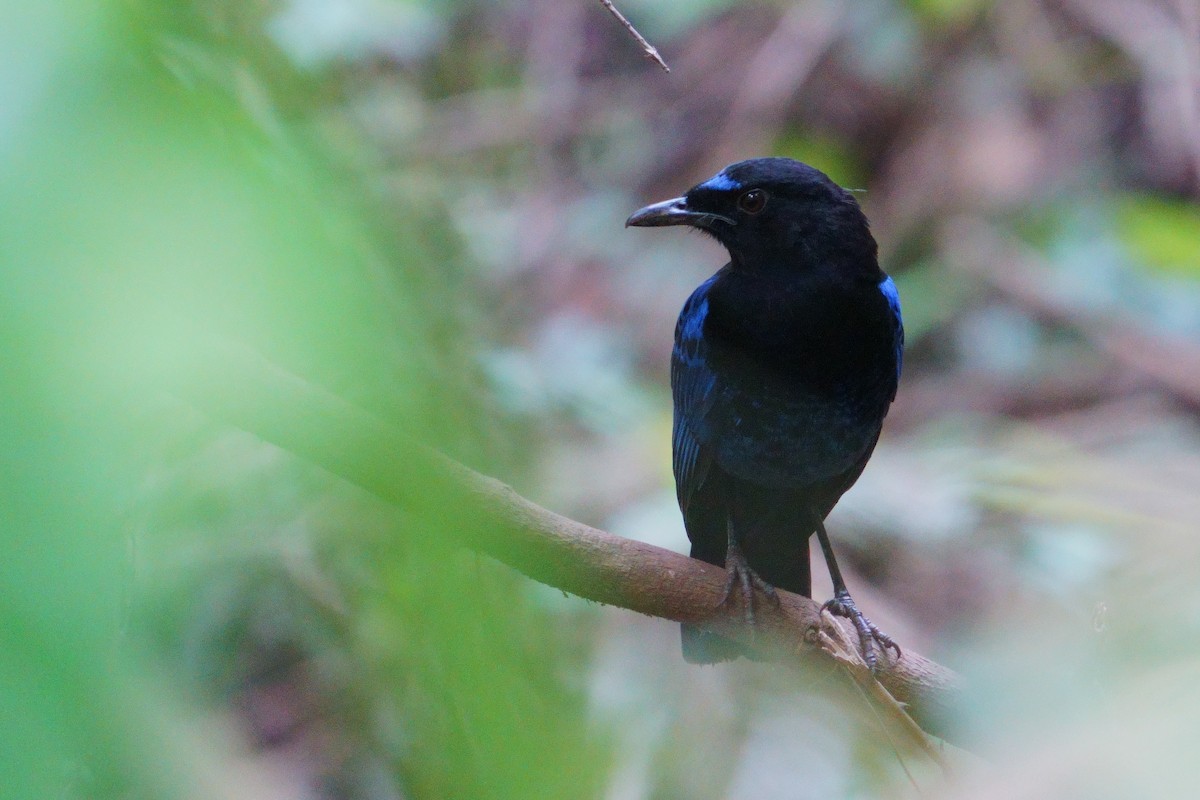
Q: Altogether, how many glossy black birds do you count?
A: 1